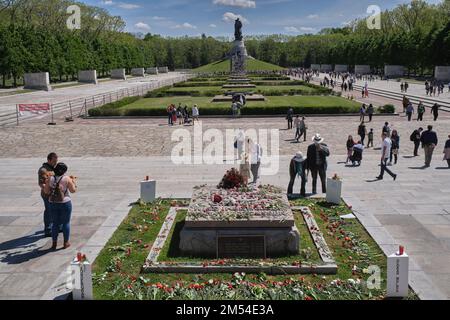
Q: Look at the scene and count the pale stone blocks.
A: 12